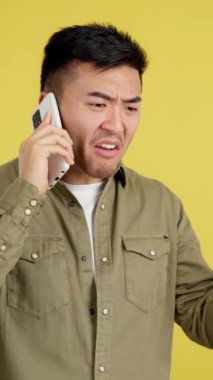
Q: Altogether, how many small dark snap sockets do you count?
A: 3